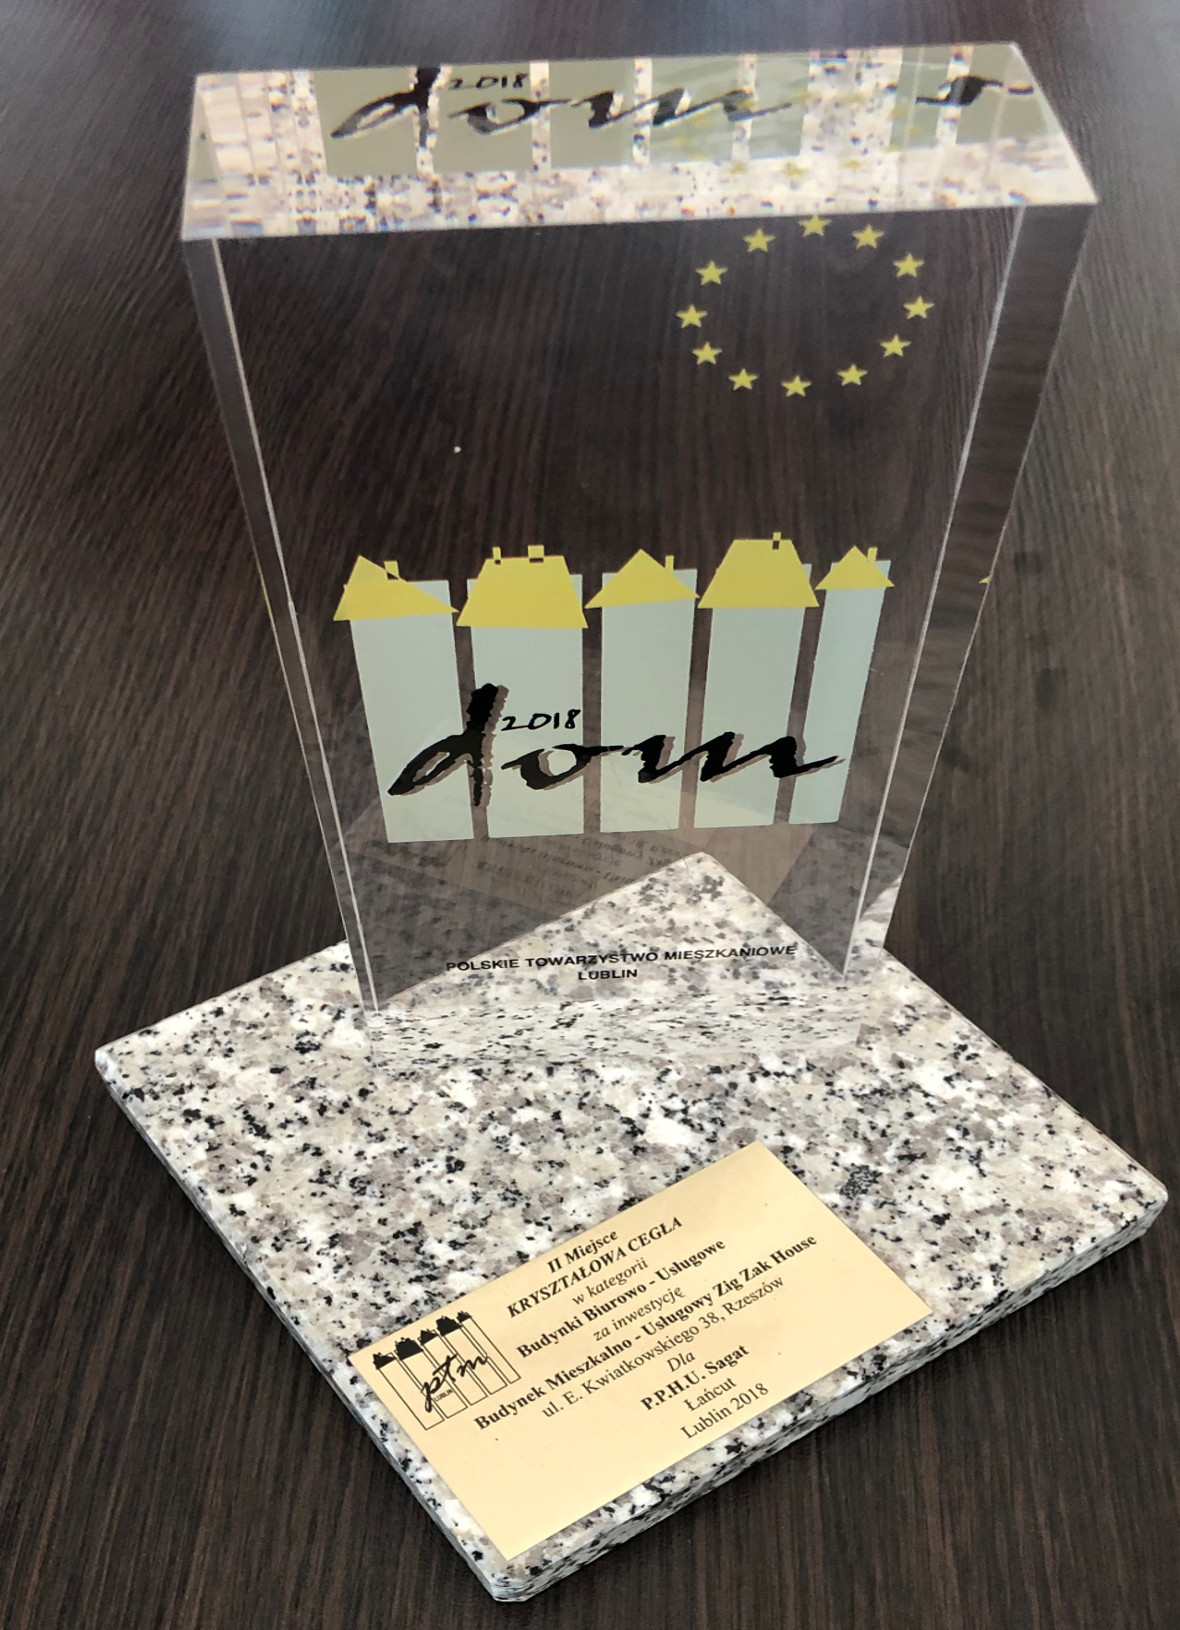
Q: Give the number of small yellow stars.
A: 12